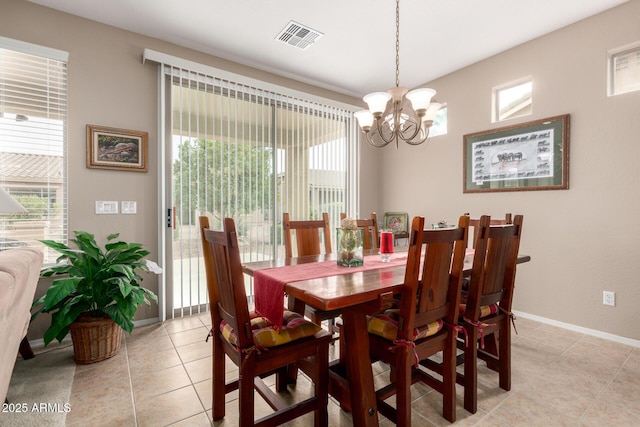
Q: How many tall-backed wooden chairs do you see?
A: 6